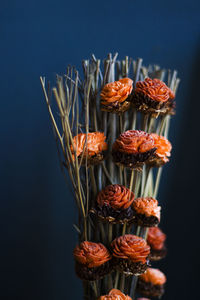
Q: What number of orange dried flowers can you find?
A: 12